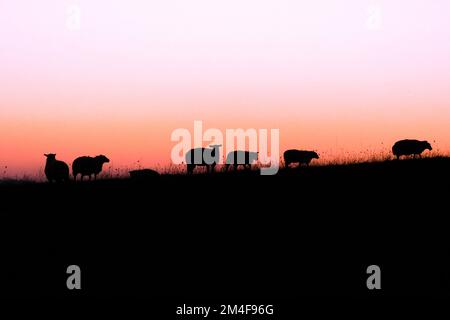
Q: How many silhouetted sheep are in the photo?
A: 7